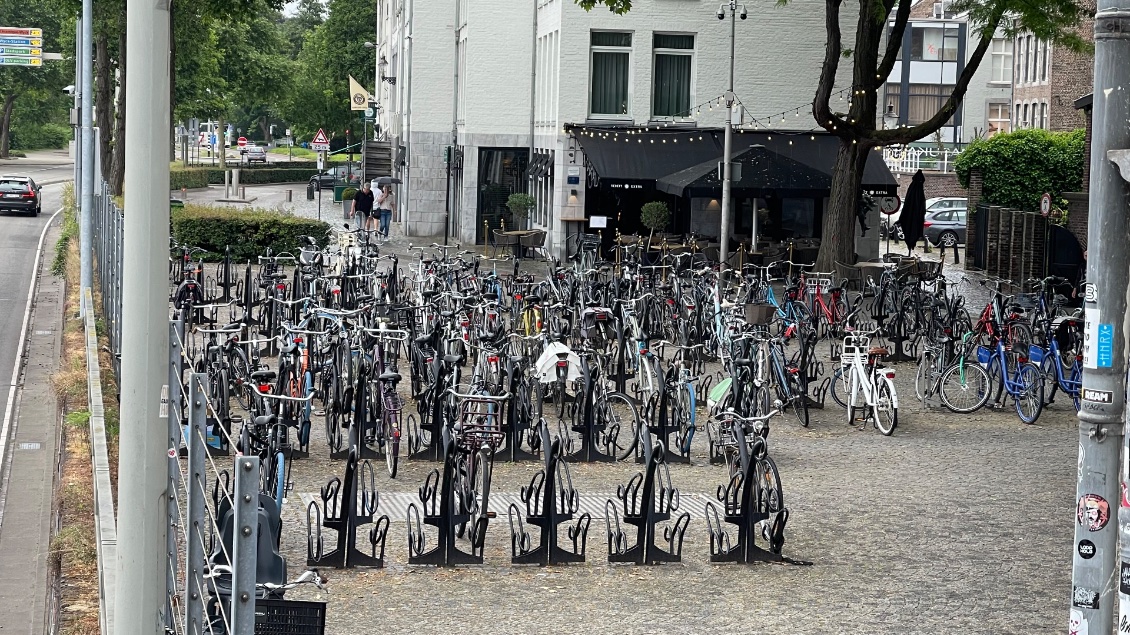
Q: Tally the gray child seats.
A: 1